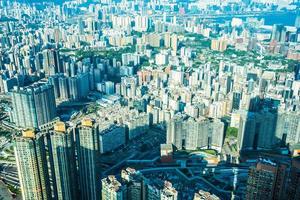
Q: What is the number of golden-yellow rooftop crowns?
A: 3